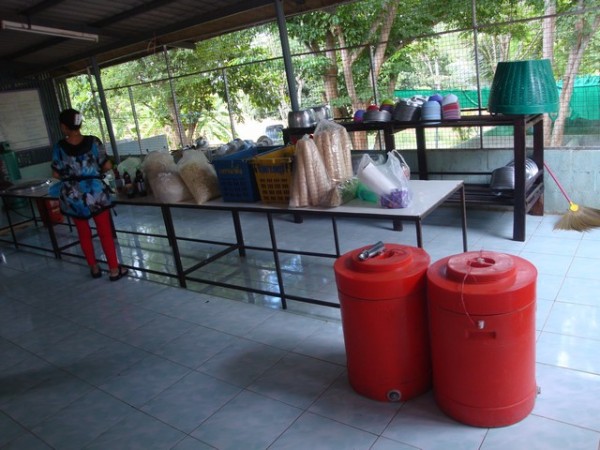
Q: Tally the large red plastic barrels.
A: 2